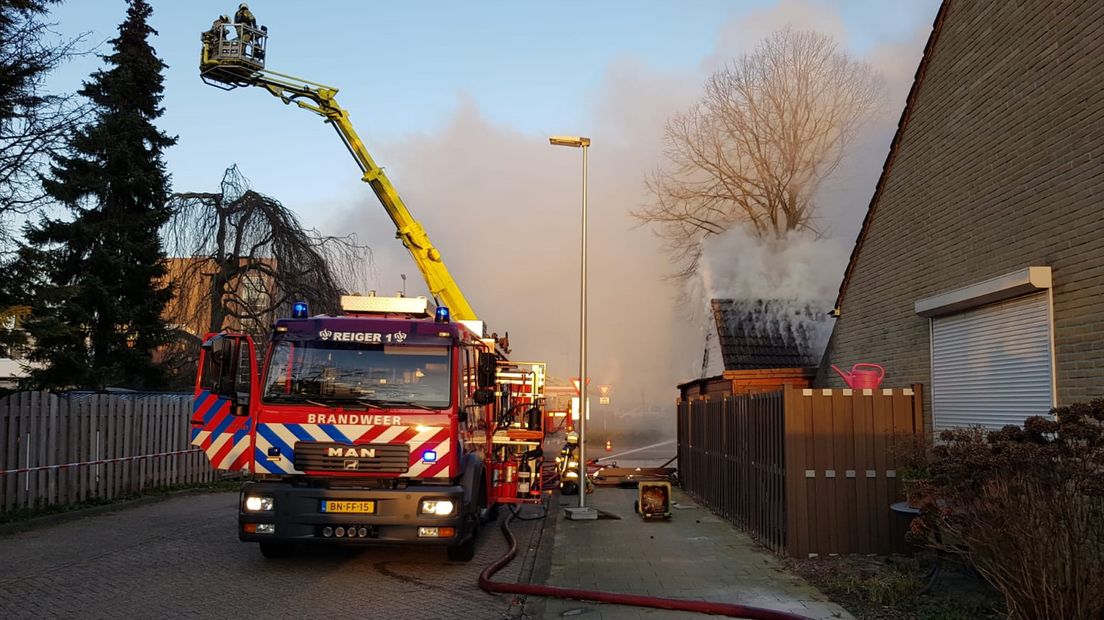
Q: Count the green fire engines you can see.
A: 0